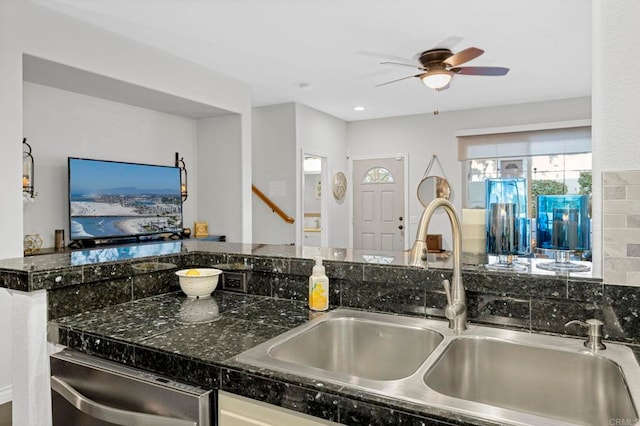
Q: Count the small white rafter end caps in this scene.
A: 0